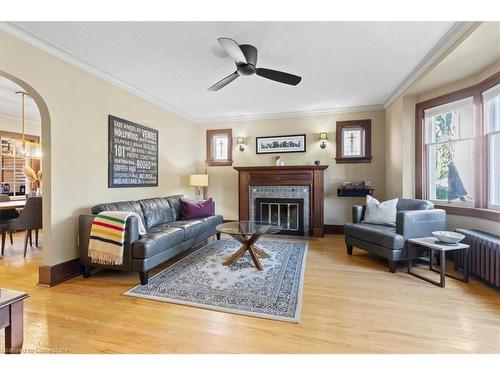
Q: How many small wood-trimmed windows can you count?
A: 2